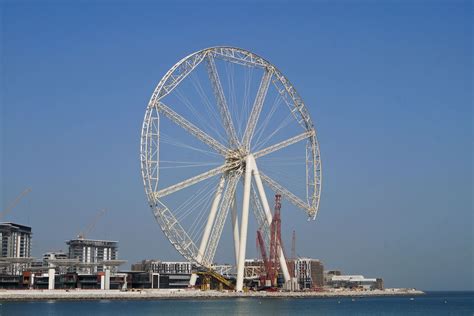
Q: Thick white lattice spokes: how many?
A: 8